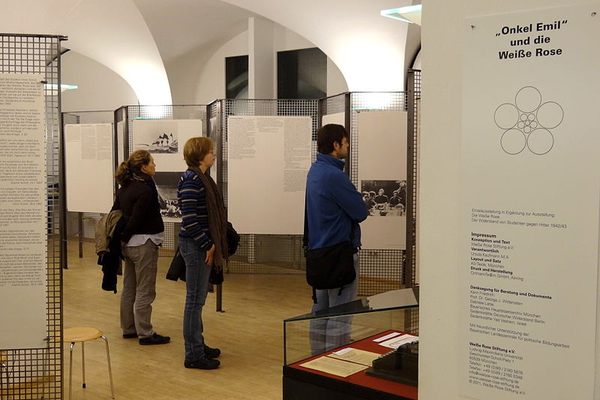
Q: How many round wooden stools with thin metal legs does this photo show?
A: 1